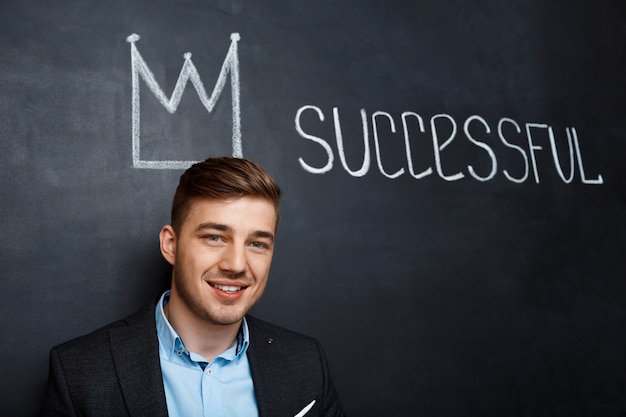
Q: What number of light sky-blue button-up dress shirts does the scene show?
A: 1